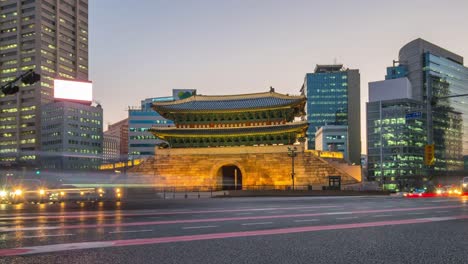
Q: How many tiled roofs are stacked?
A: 2